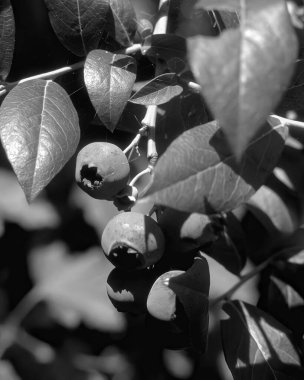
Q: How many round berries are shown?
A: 5